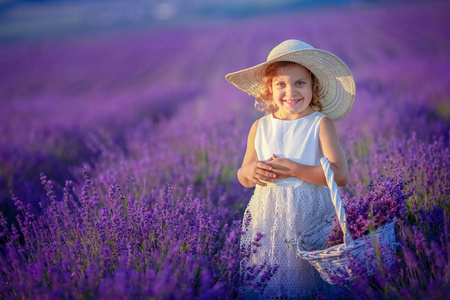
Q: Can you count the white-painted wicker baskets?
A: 1